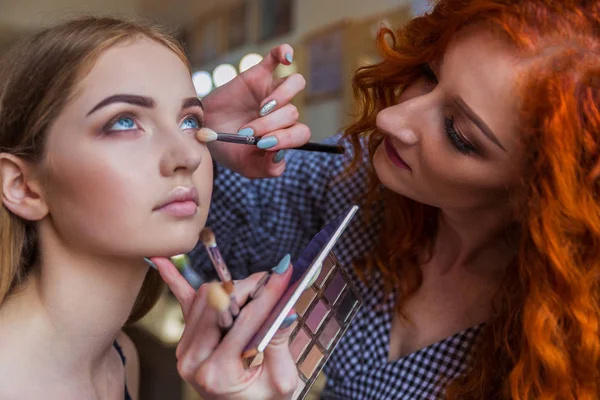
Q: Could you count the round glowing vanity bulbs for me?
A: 3